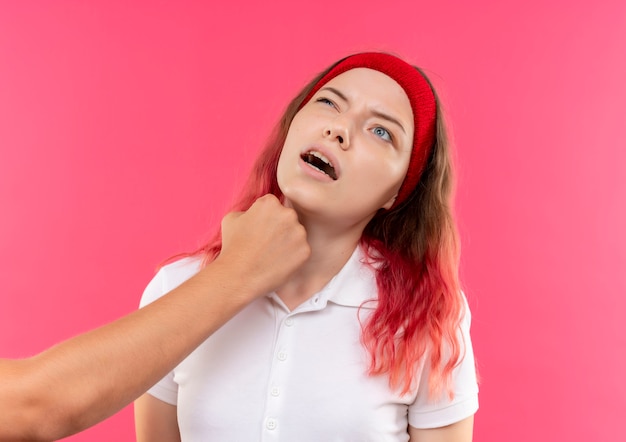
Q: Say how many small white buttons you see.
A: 4